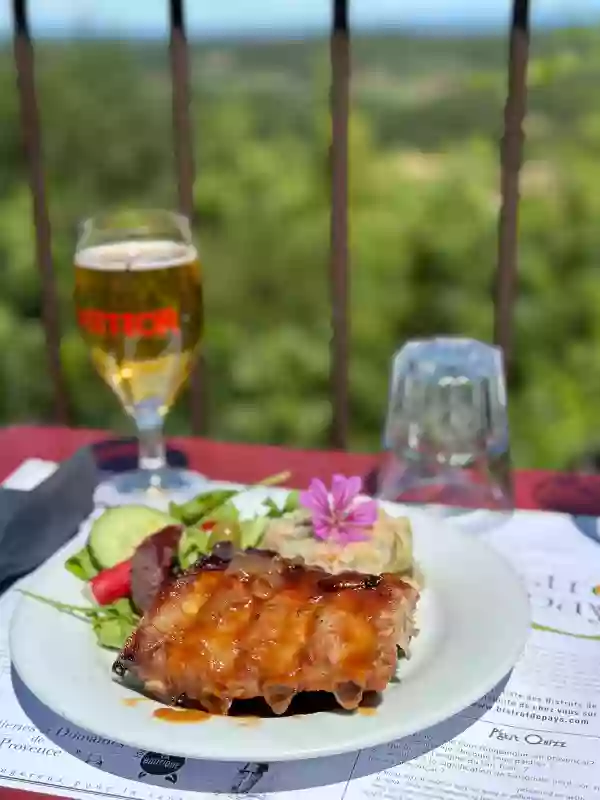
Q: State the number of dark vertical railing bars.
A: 4